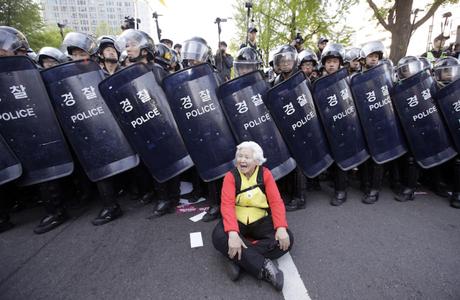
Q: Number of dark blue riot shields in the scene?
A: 11